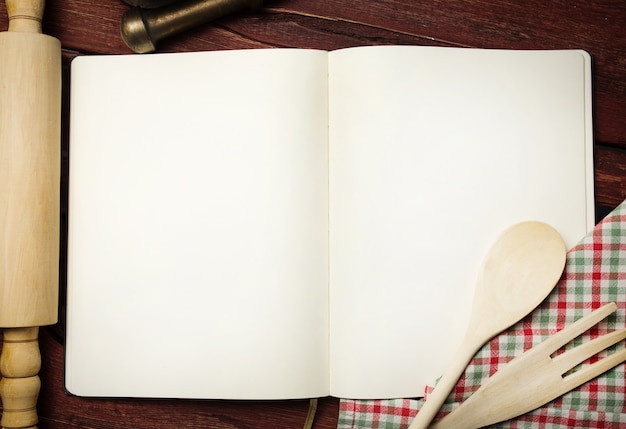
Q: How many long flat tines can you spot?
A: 3